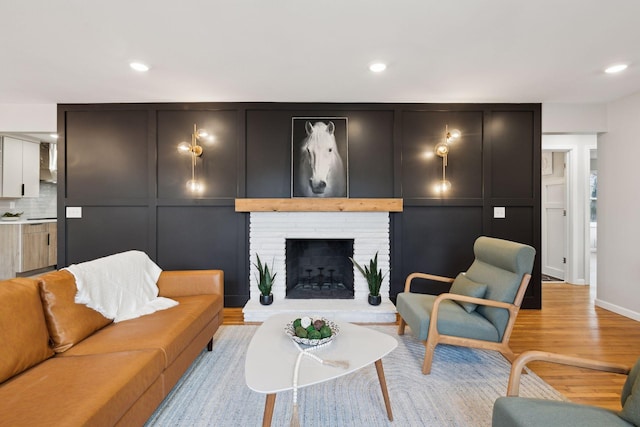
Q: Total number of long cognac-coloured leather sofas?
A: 1